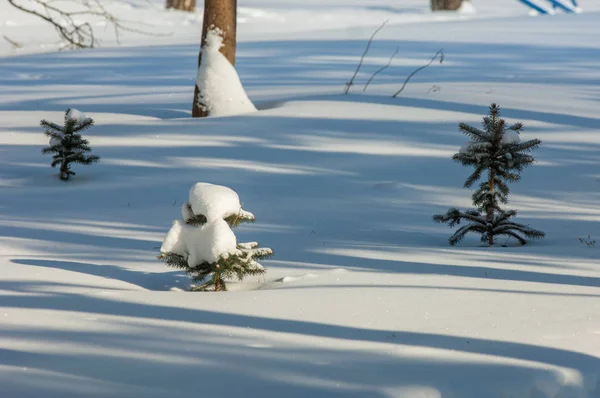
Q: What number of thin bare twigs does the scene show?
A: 3